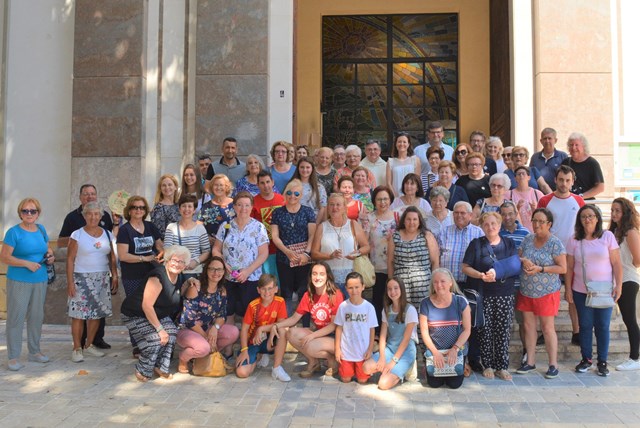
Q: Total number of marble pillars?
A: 3